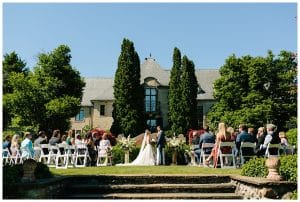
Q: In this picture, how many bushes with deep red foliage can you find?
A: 2